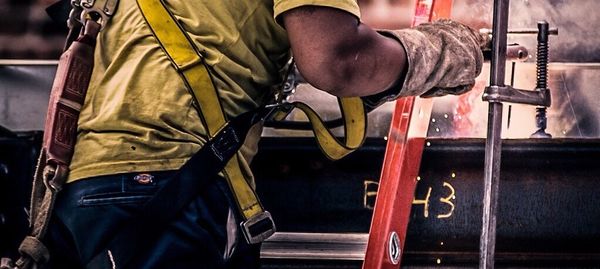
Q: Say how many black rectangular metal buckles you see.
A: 1